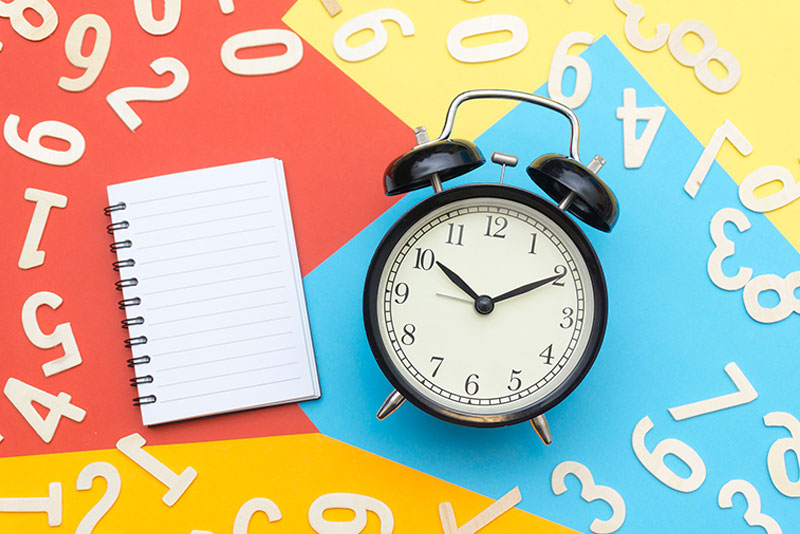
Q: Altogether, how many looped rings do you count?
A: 11